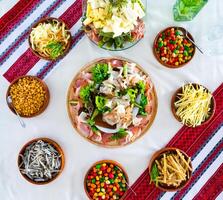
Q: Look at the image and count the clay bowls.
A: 7